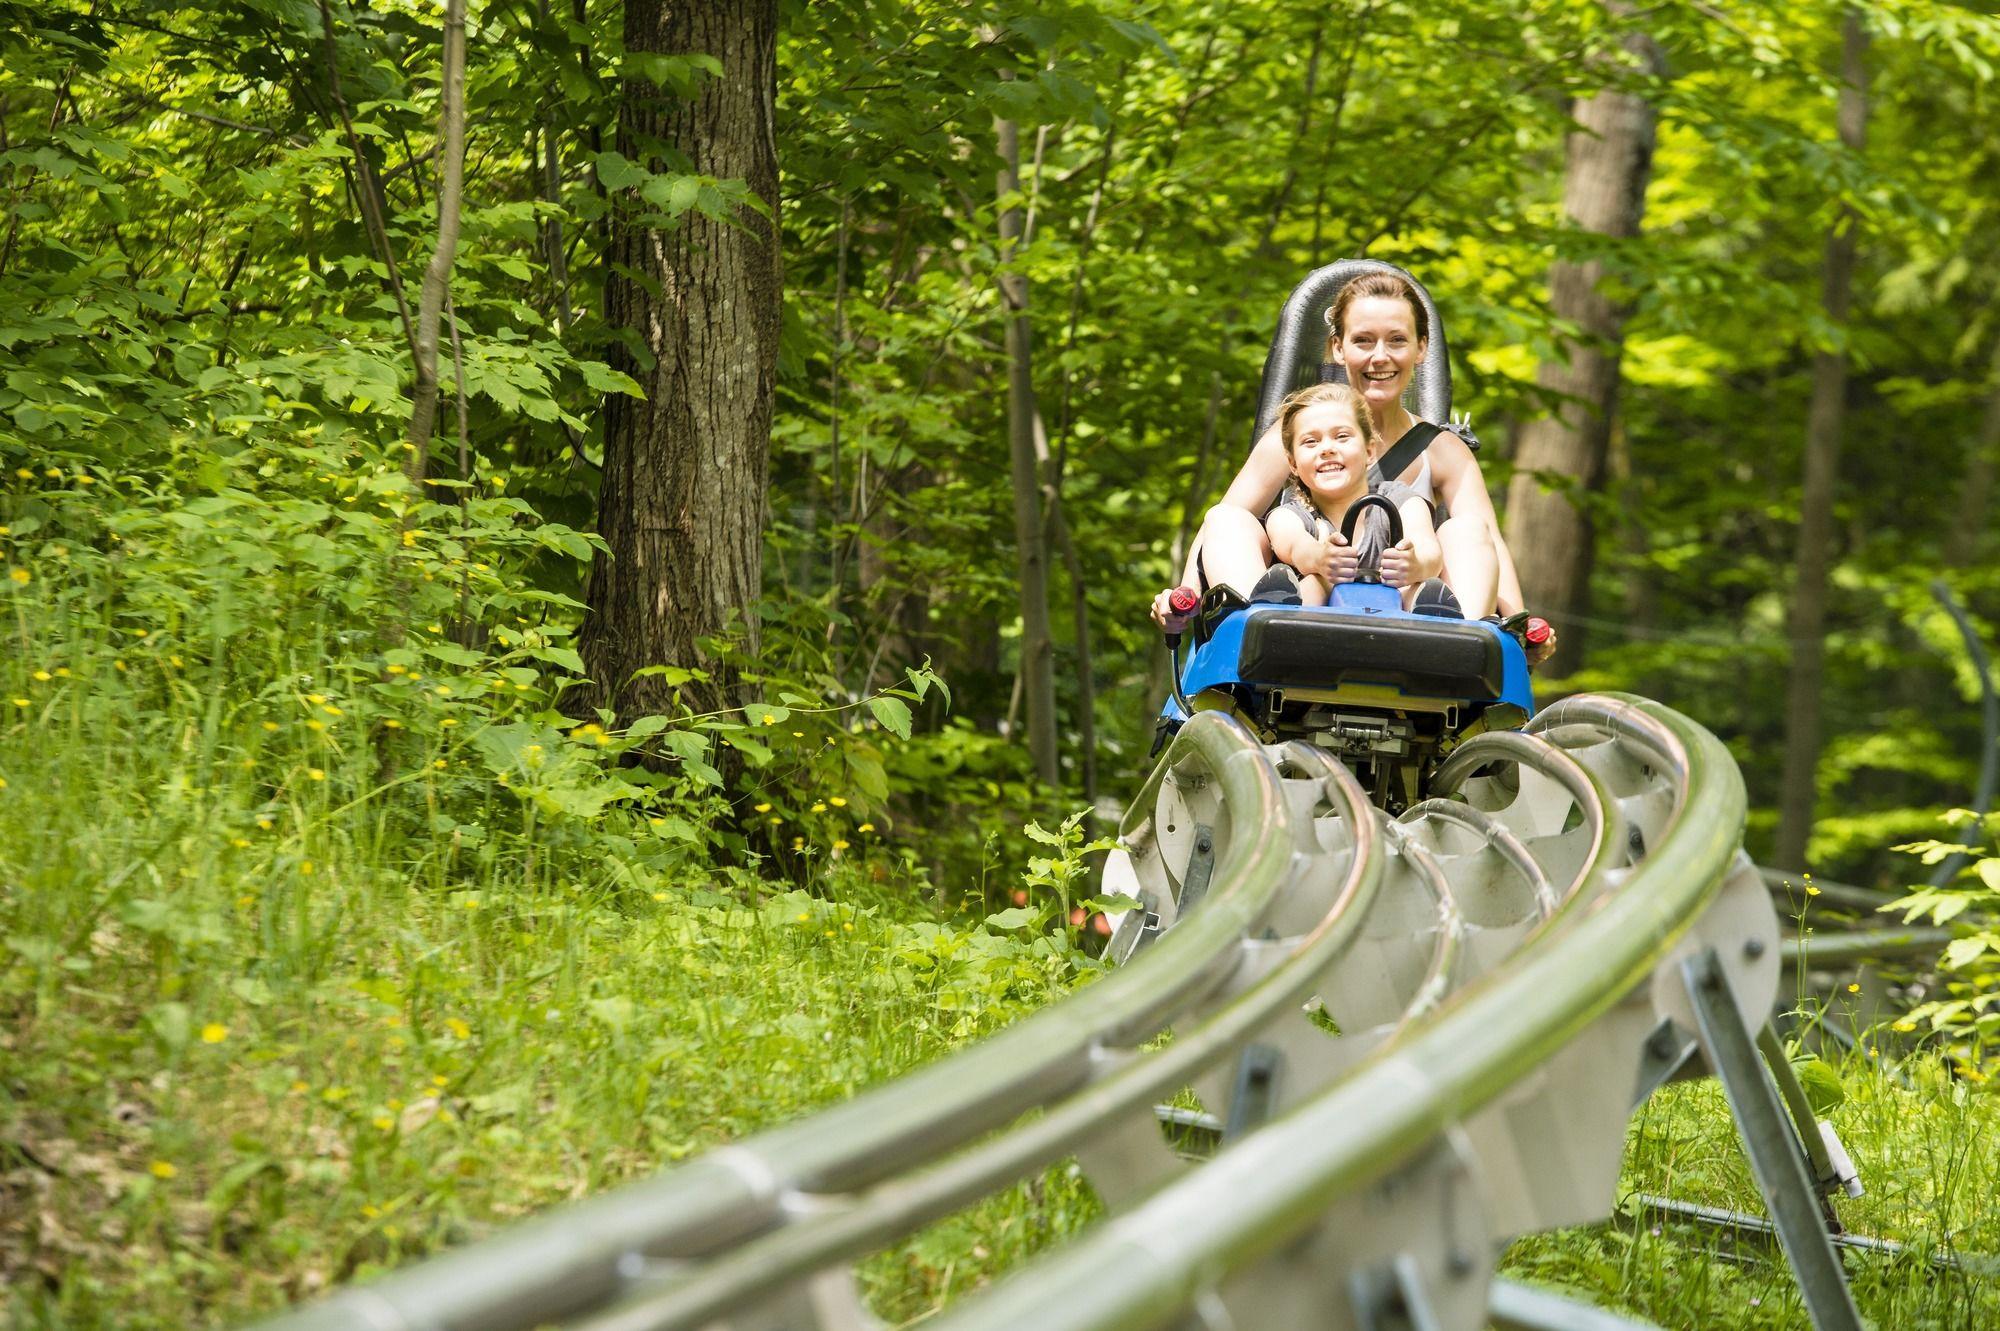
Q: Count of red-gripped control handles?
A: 2